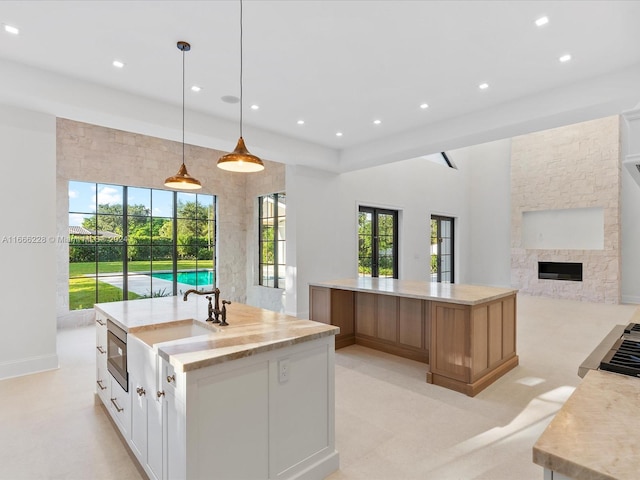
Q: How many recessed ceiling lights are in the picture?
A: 11